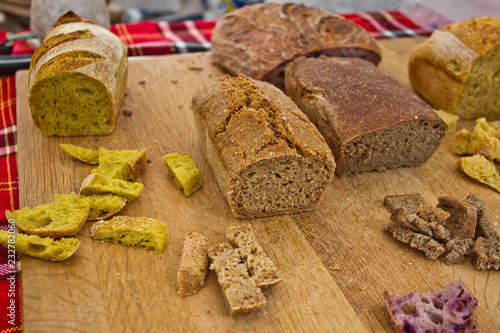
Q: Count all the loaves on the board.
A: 5